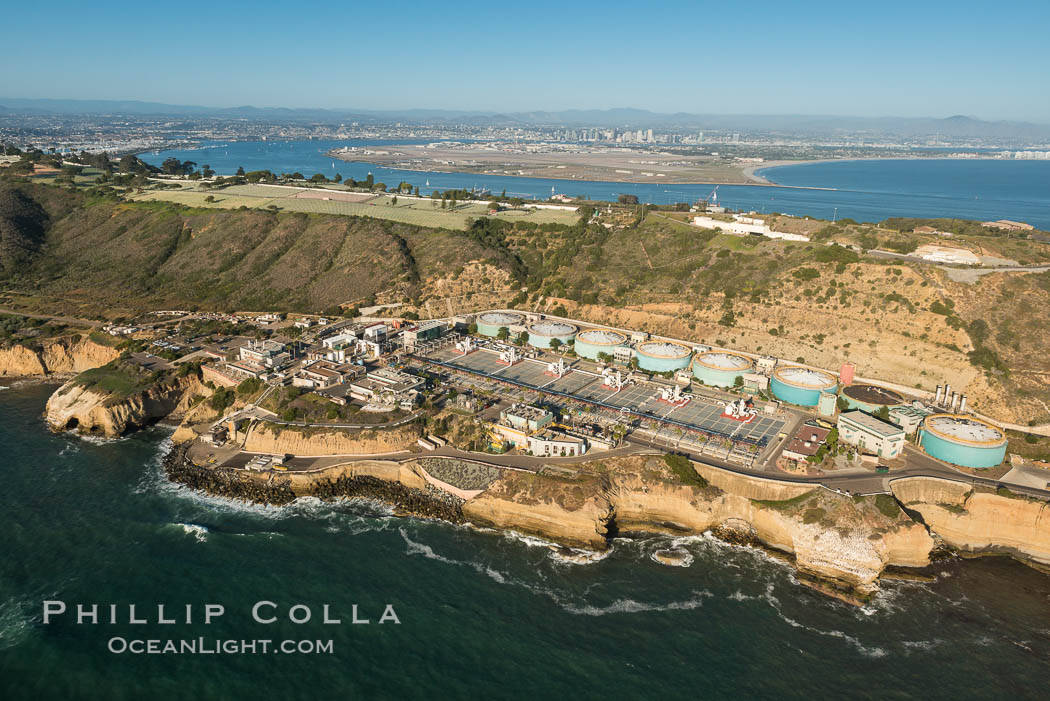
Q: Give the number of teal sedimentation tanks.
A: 8